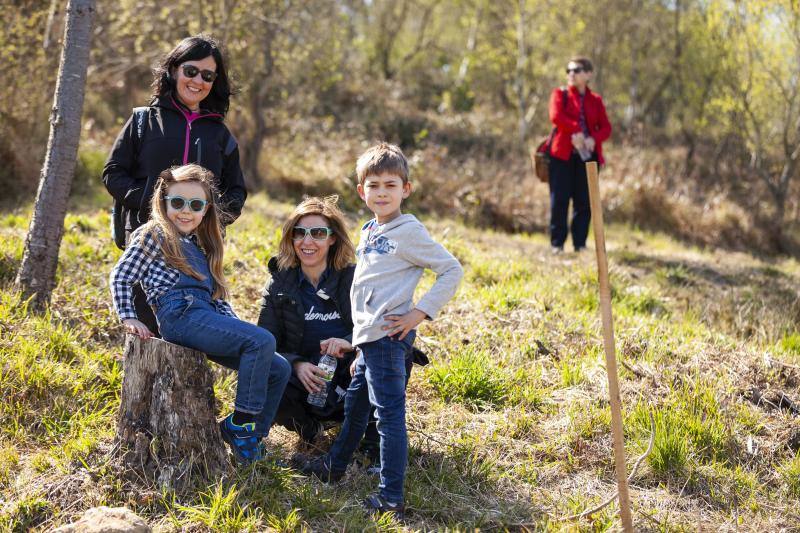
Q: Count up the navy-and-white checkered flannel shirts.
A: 1